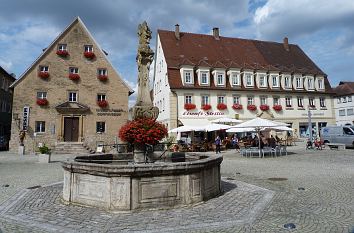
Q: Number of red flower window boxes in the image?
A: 14